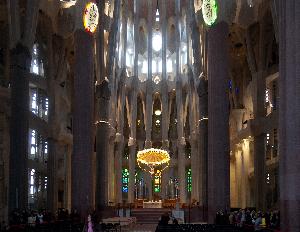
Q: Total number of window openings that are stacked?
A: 4